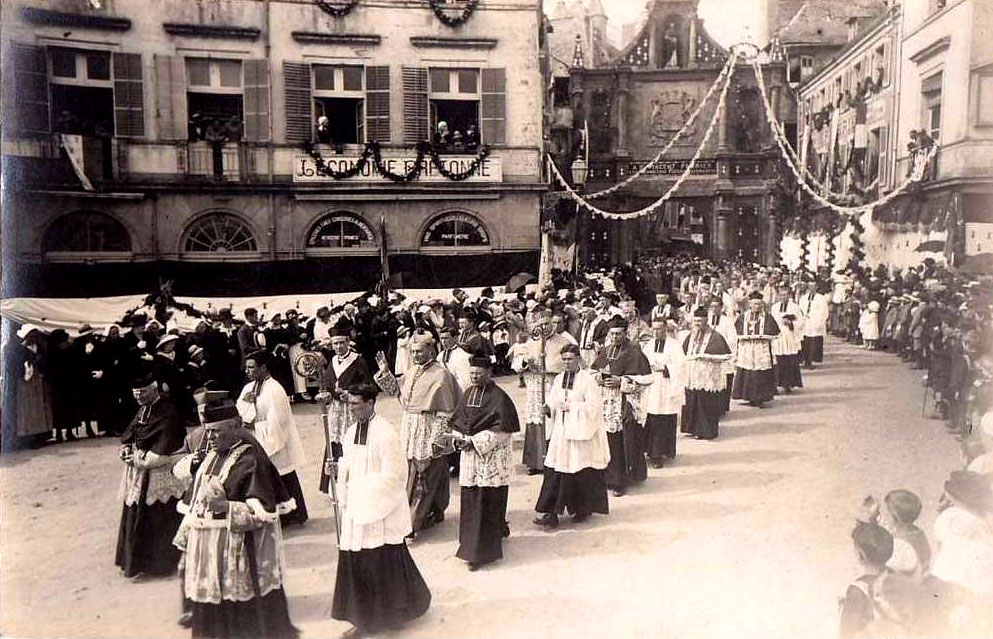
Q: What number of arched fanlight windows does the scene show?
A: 4